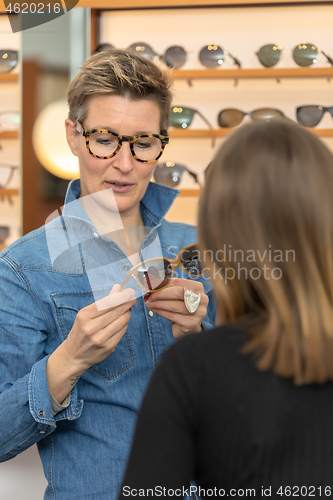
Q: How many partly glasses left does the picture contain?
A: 4